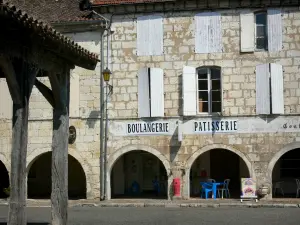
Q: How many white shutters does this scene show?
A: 11